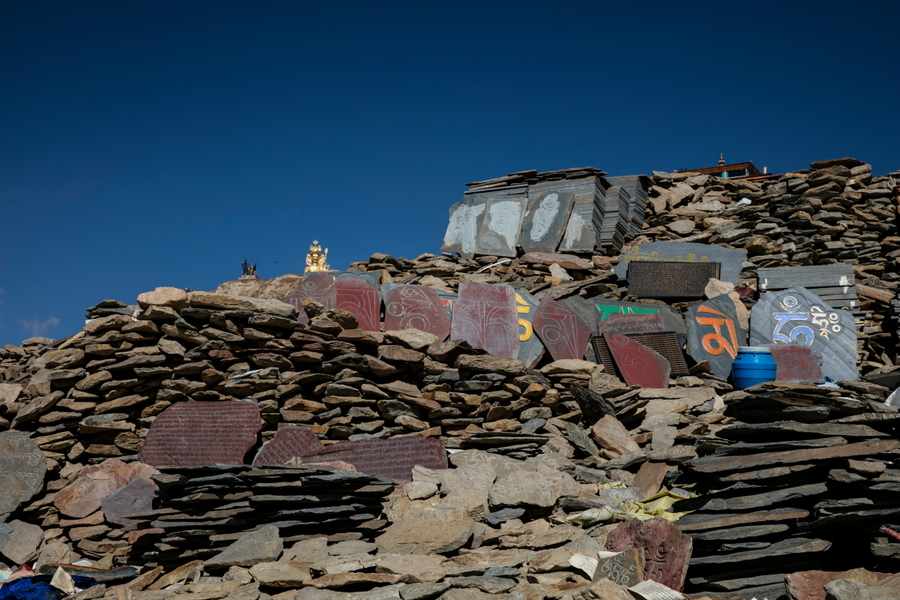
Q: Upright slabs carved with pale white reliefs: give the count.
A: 4